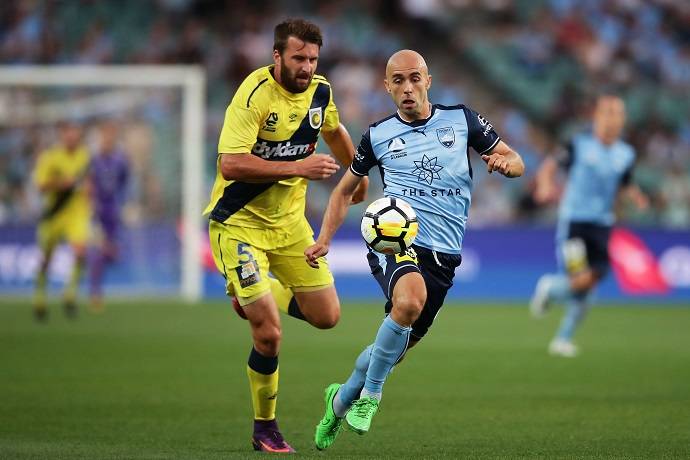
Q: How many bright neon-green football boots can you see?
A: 2